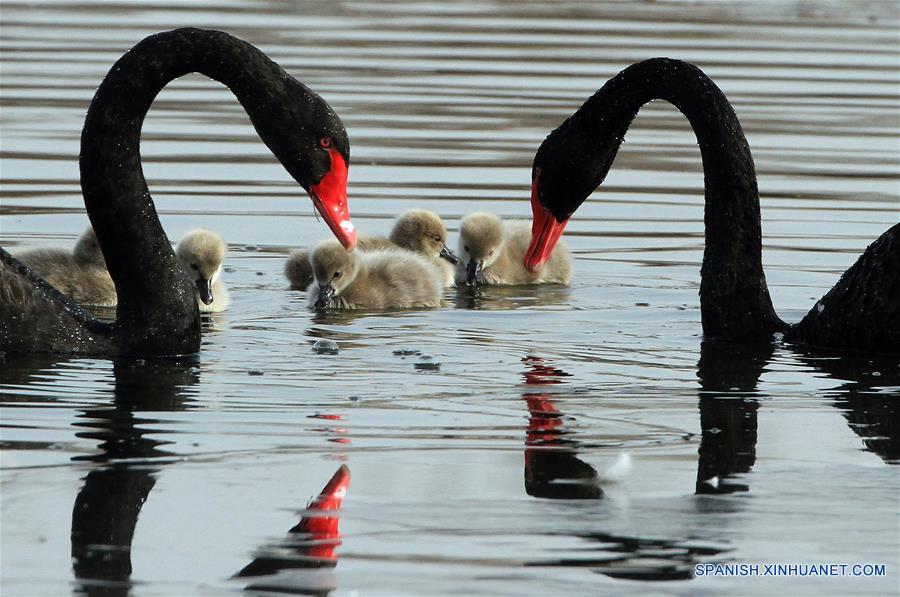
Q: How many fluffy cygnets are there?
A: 6